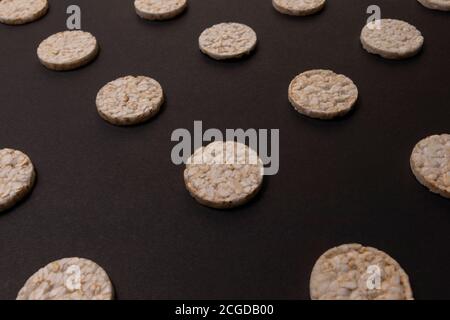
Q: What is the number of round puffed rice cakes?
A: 14